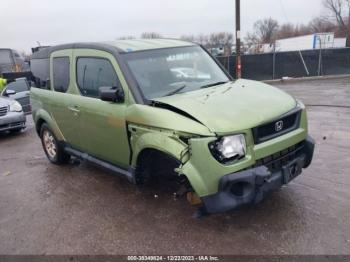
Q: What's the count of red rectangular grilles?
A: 0